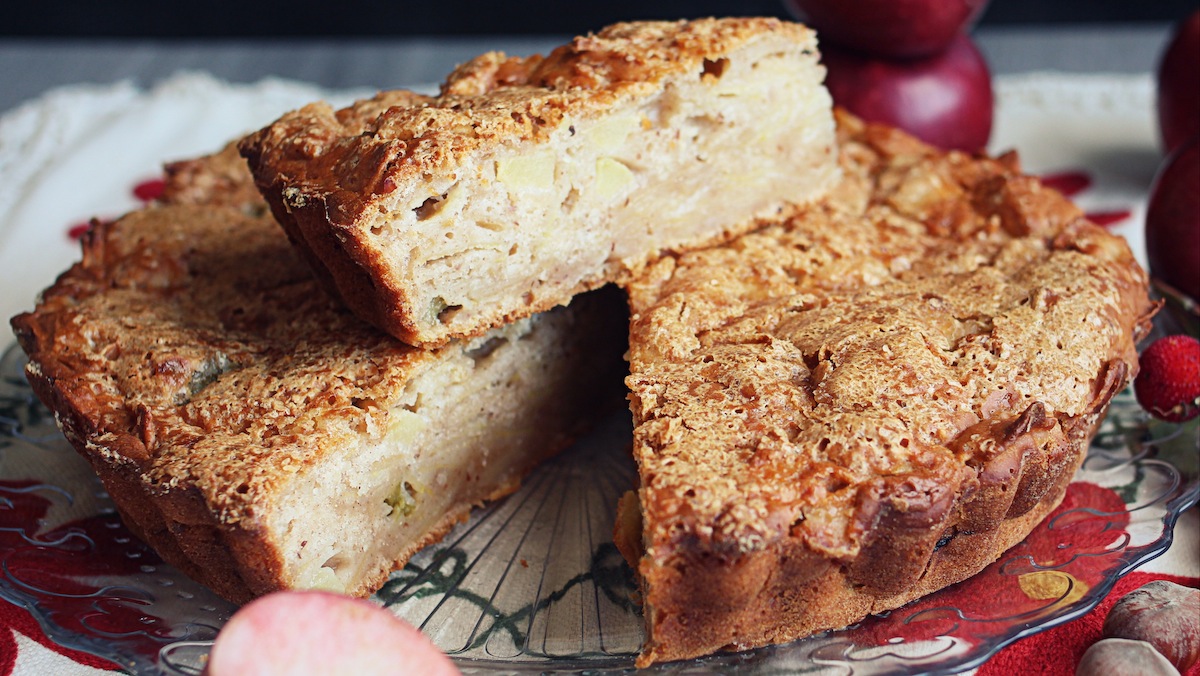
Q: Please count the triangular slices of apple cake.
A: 1